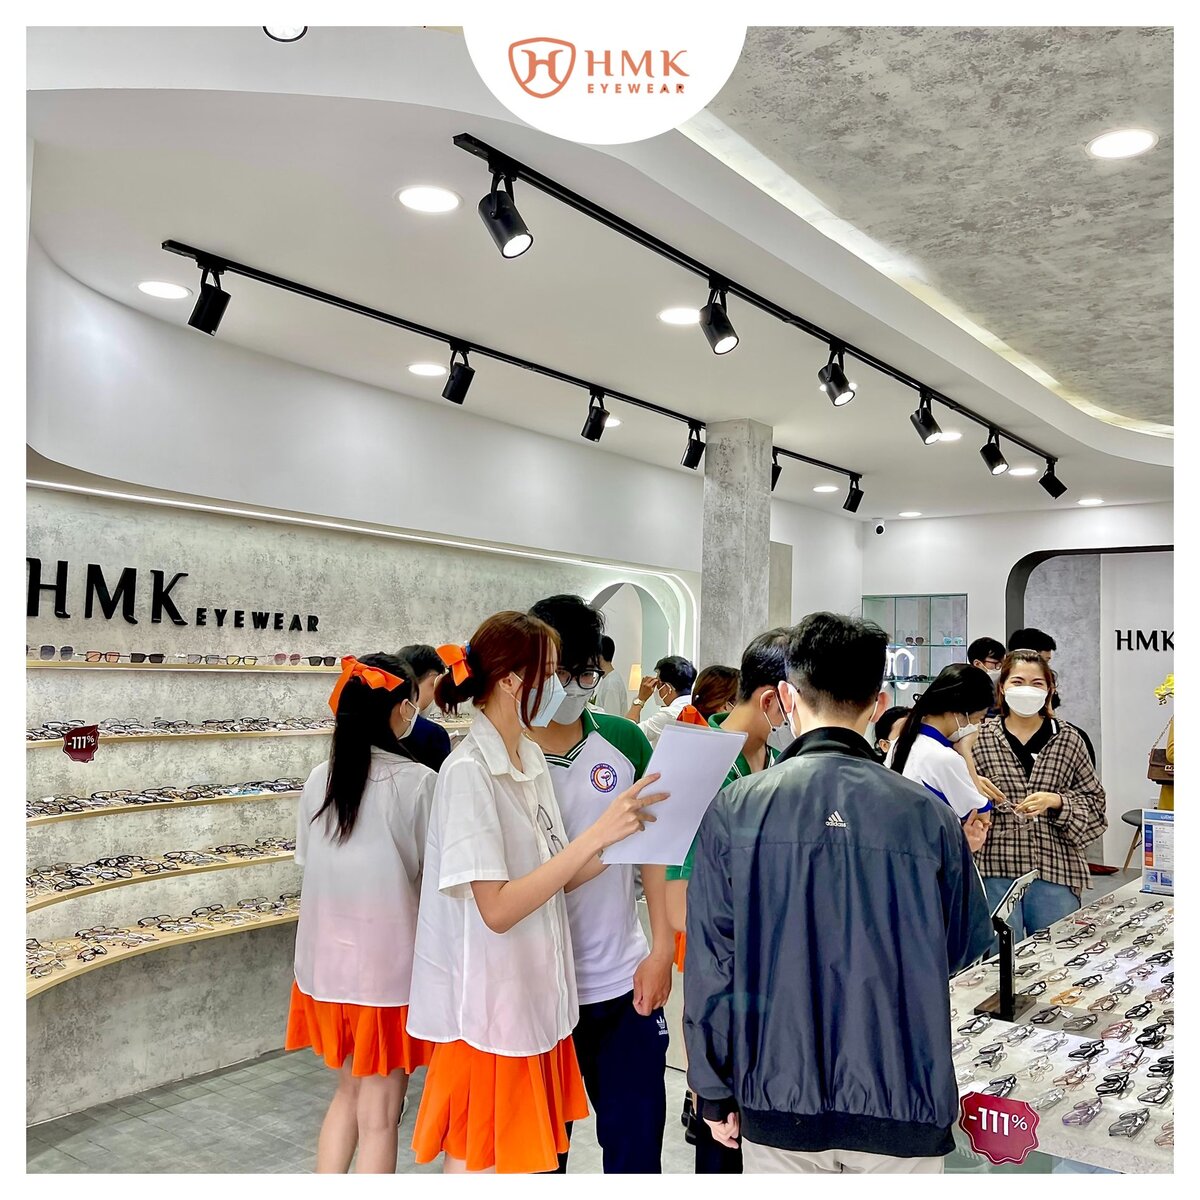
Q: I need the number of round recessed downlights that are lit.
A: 12